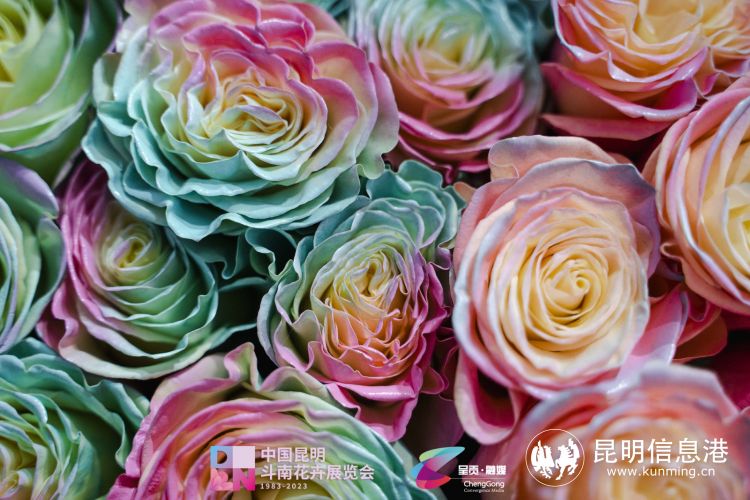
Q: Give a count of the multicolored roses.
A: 12